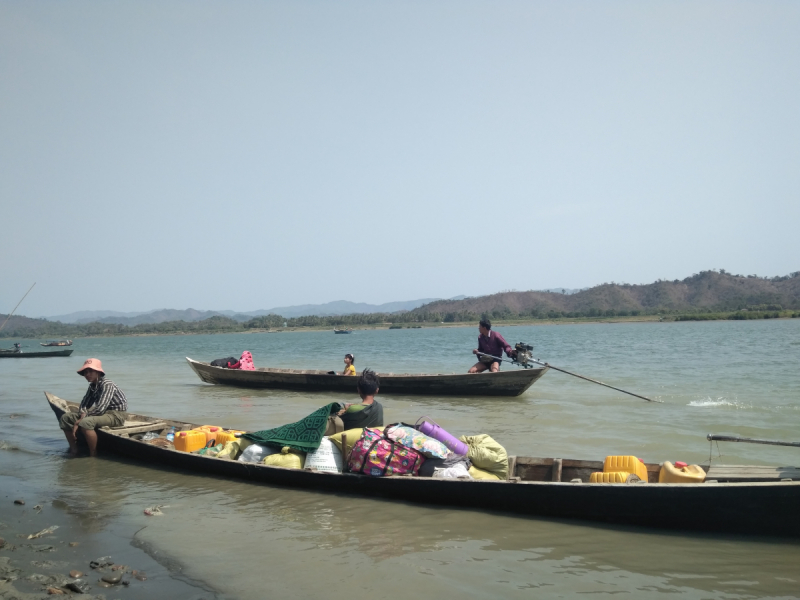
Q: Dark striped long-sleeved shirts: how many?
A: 1